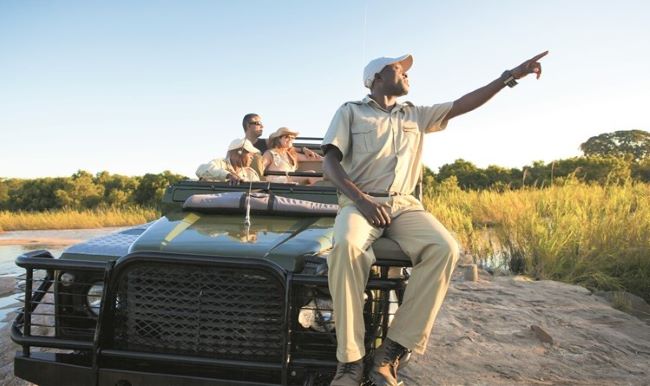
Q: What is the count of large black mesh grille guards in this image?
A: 1